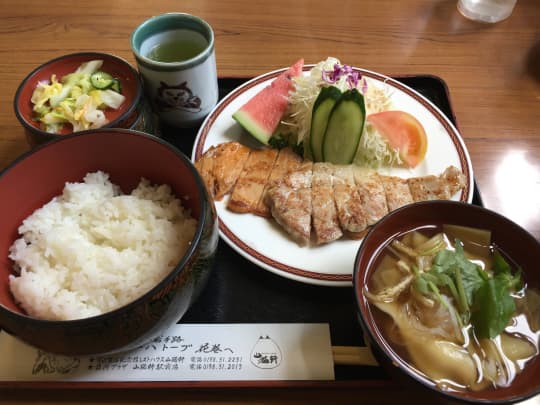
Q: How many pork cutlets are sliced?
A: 2